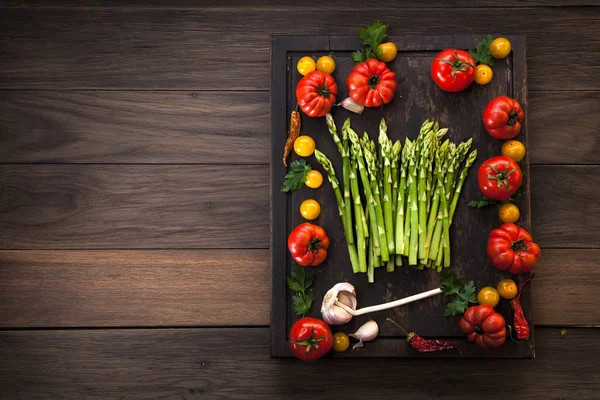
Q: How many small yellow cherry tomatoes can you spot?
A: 13